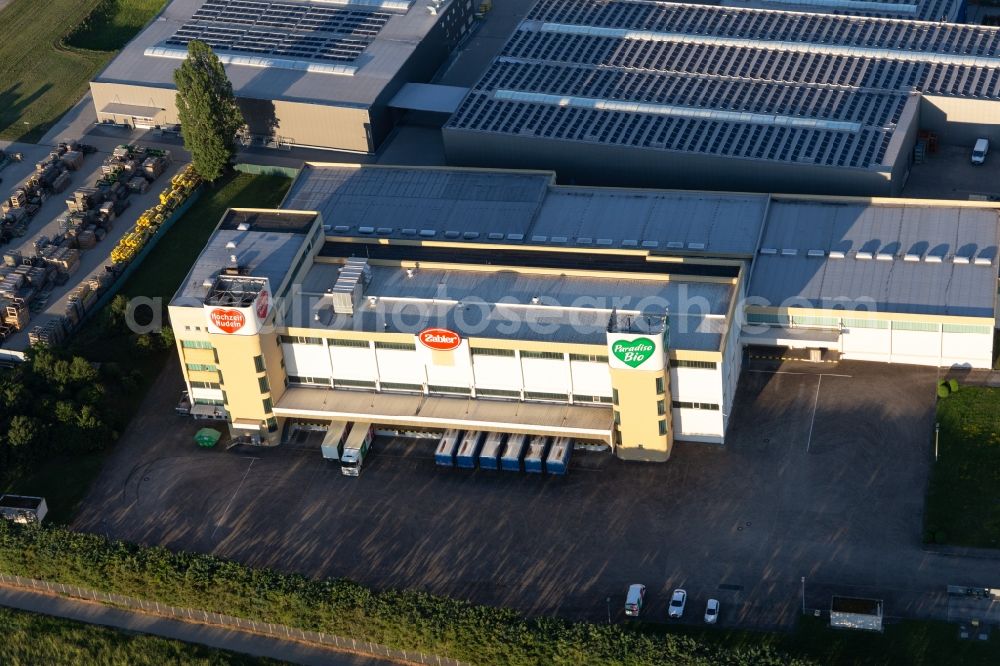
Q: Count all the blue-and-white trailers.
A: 6